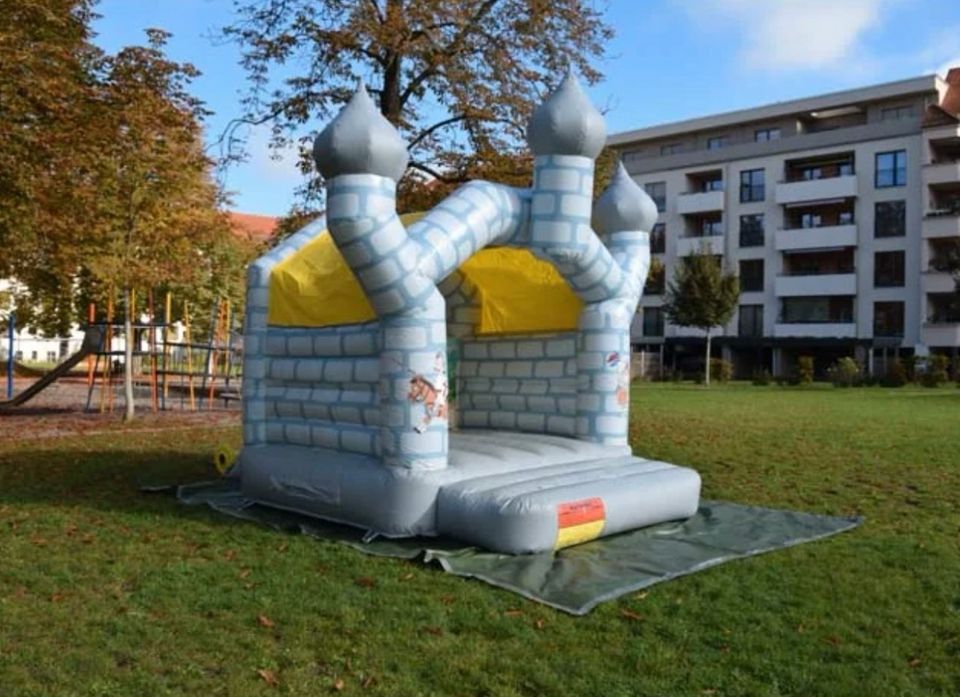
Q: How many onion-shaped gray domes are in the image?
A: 3